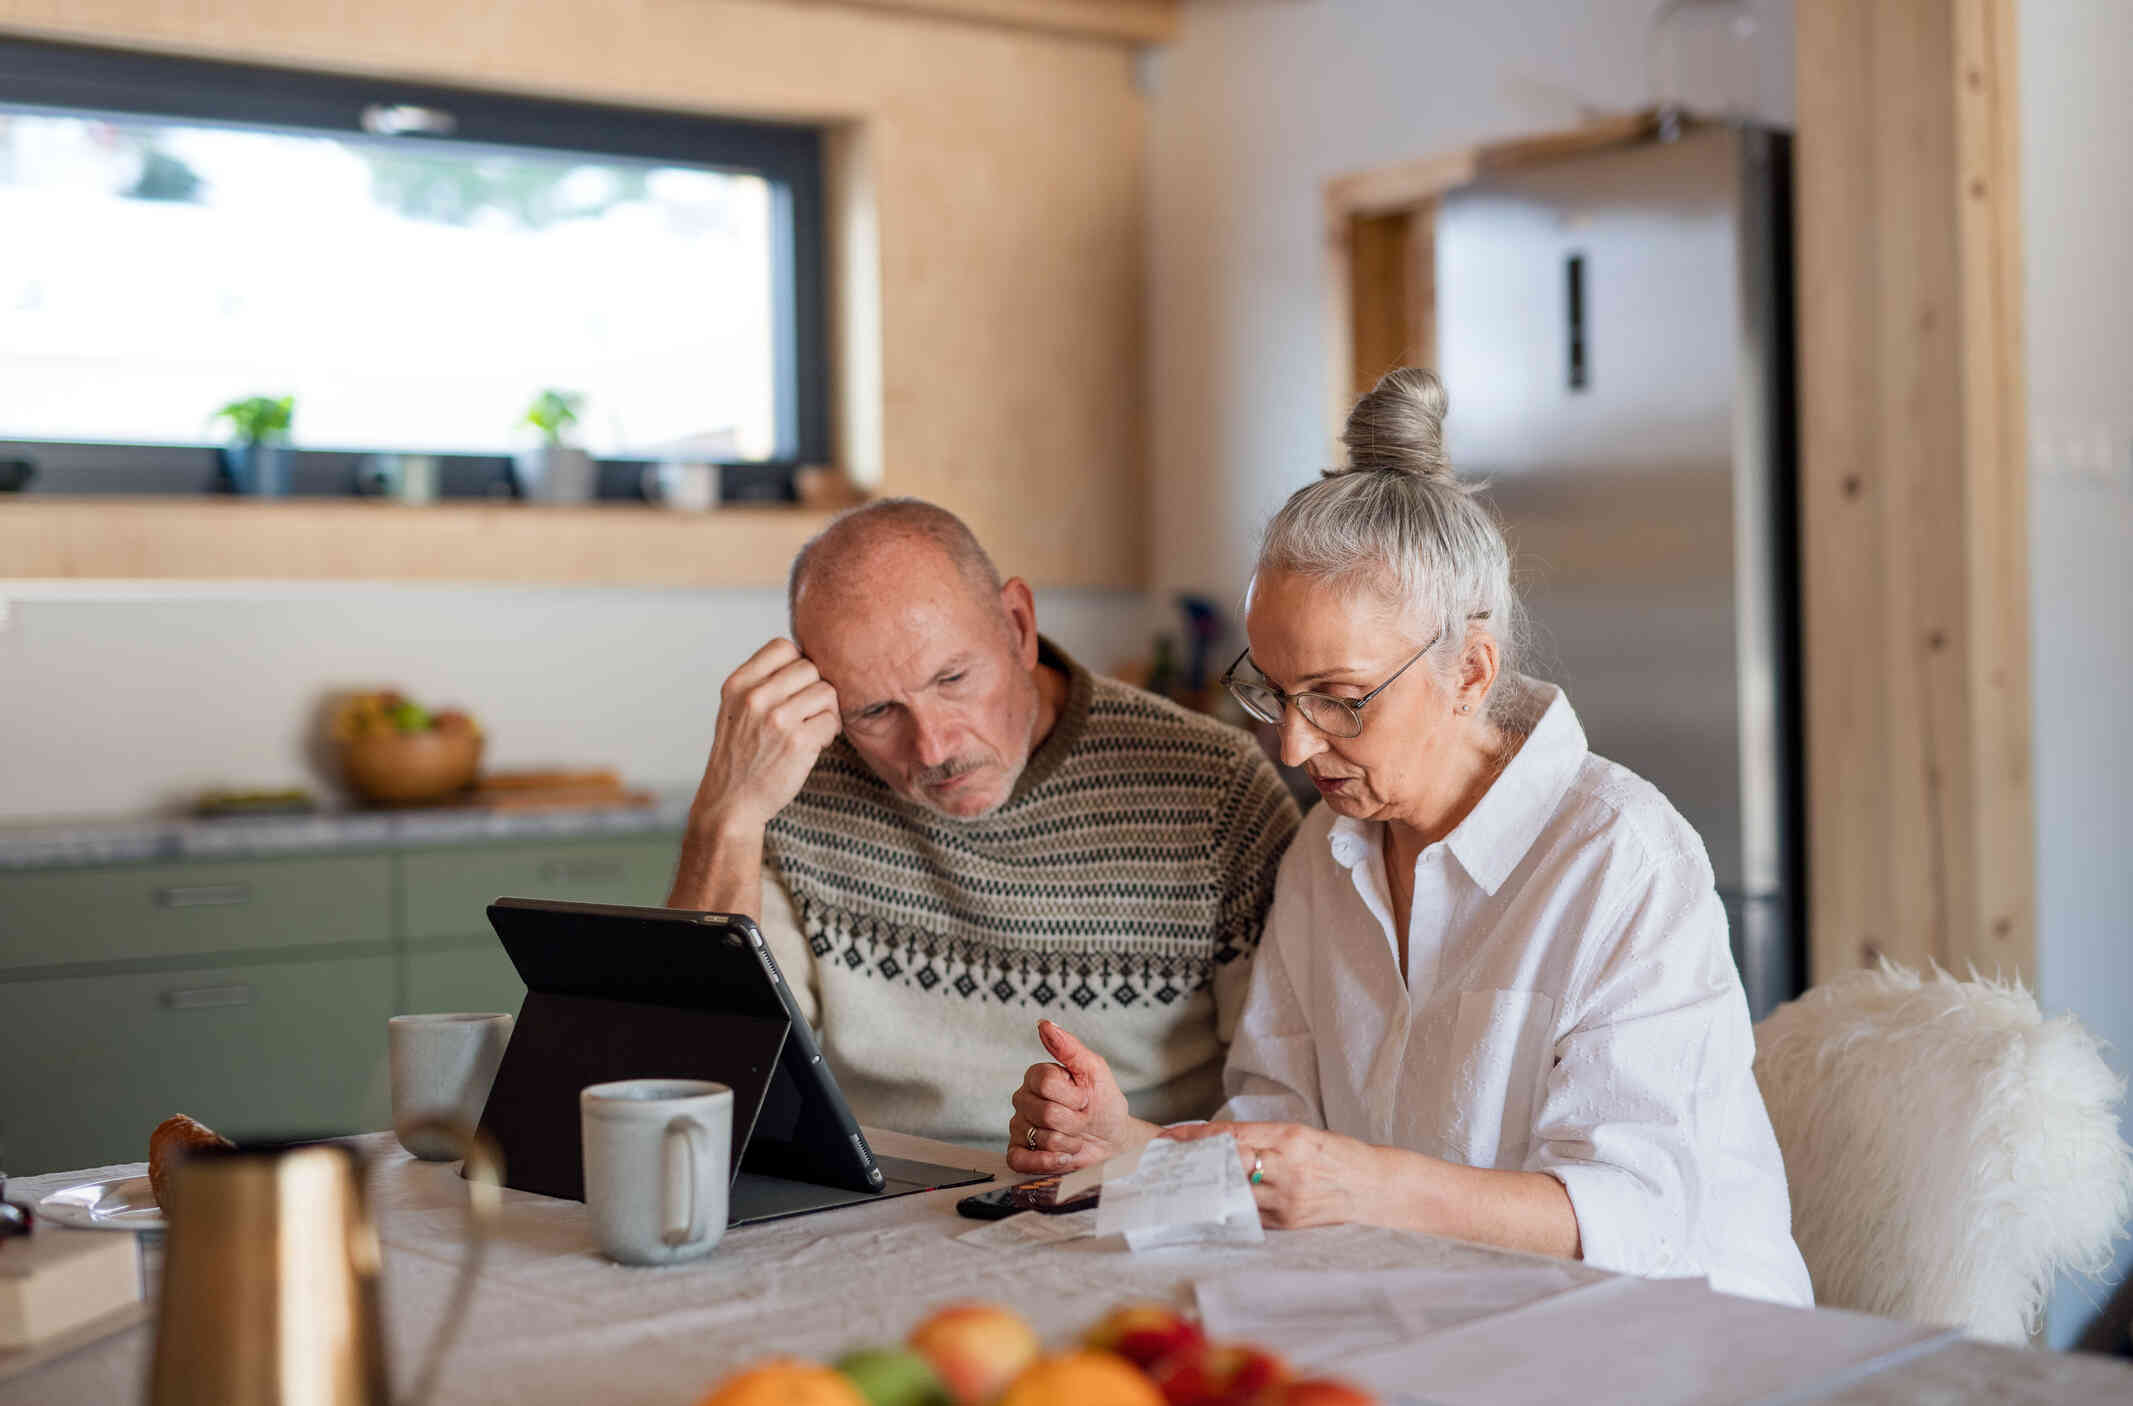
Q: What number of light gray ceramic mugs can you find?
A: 2